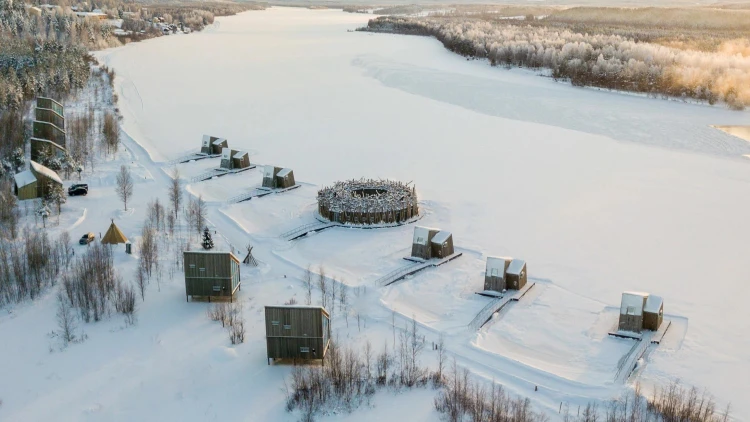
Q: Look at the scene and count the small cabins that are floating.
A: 6